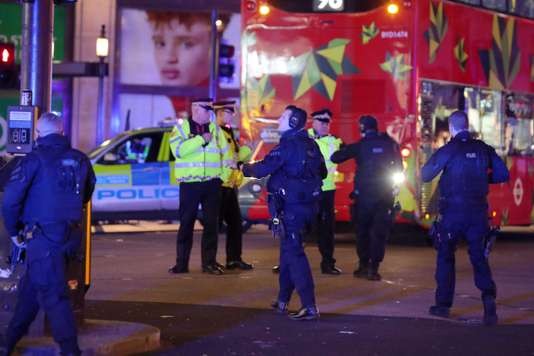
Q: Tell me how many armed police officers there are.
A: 4